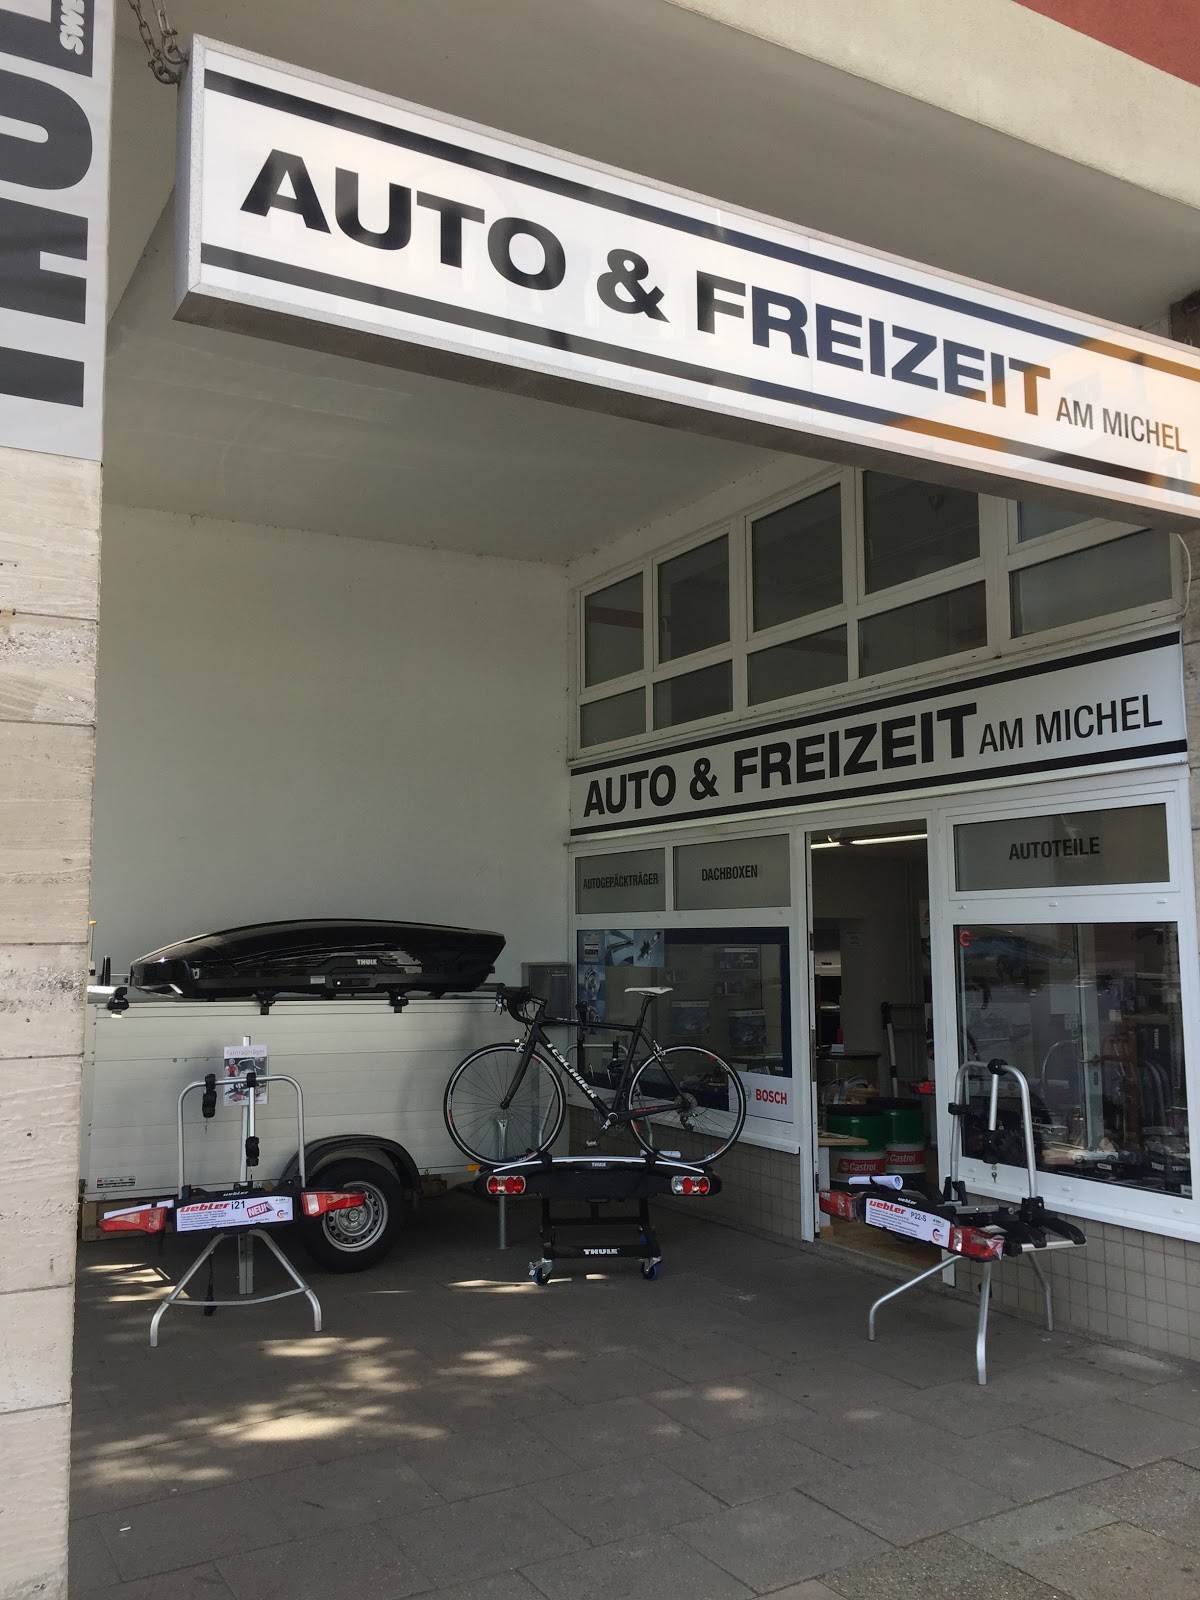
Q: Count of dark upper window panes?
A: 10